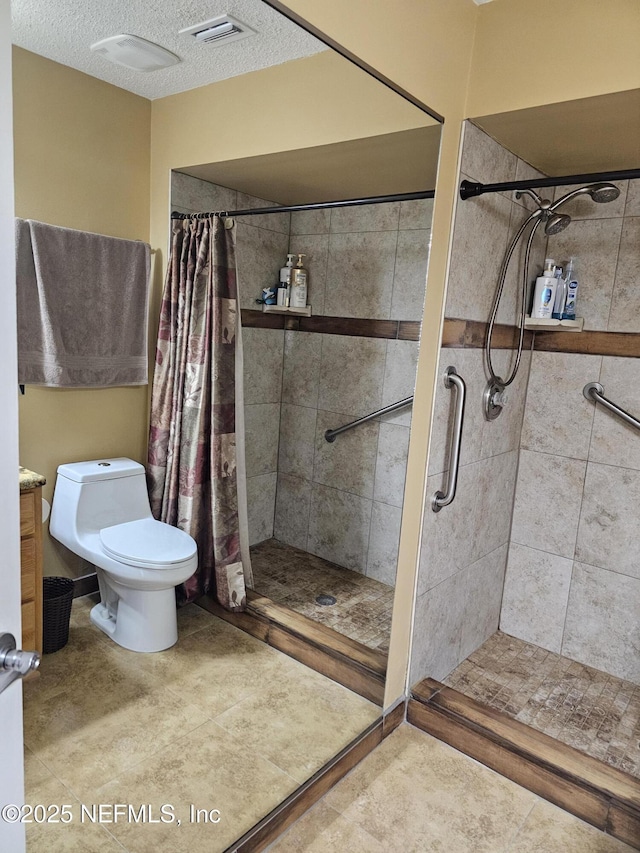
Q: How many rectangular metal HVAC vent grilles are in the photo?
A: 1